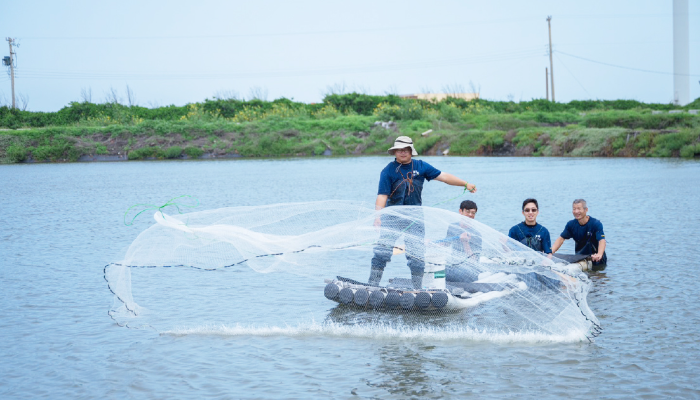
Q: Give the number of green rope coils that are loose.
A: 2